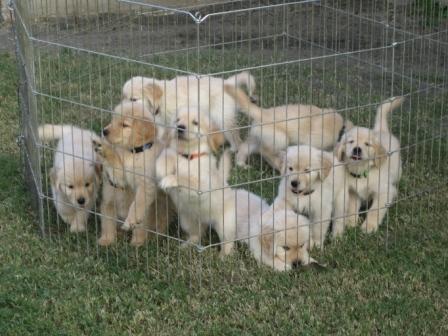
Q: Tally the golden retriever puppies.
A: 9